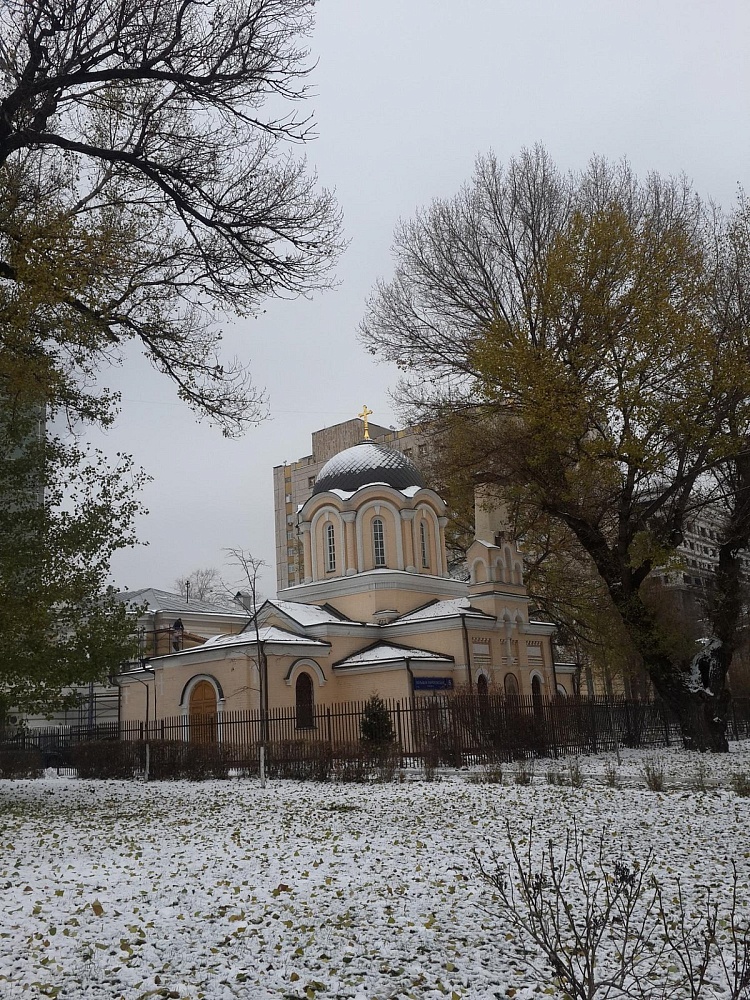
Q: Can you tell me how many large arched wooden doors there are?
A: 1